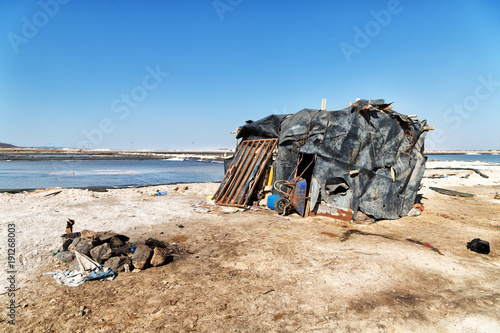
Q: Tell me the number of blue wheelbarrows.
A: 1